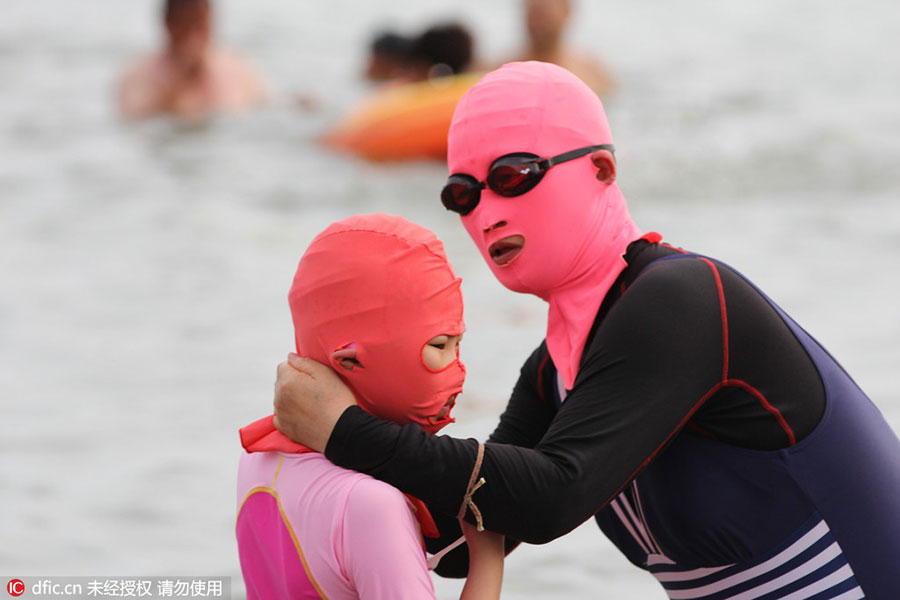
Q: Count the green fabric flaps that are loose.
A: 0